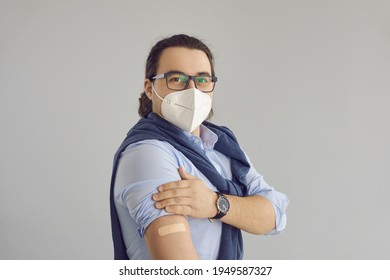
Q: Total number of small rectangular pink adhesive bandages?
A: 1